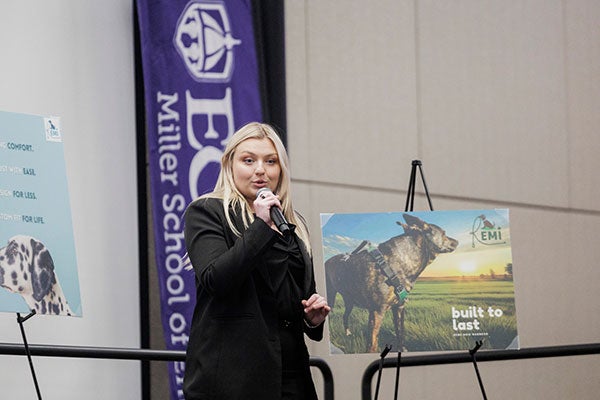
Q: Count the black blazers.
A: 1